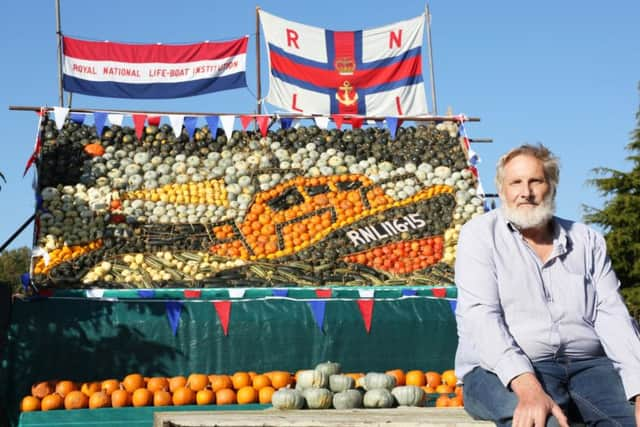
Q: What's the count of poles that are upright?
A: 3